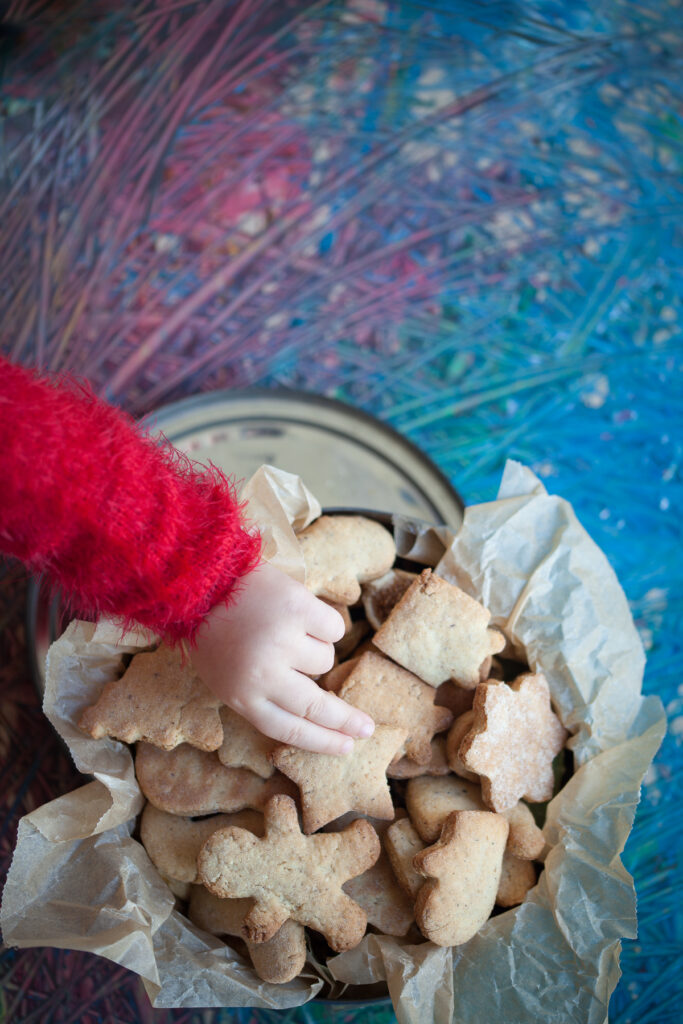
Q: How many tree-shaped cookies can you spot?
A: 1